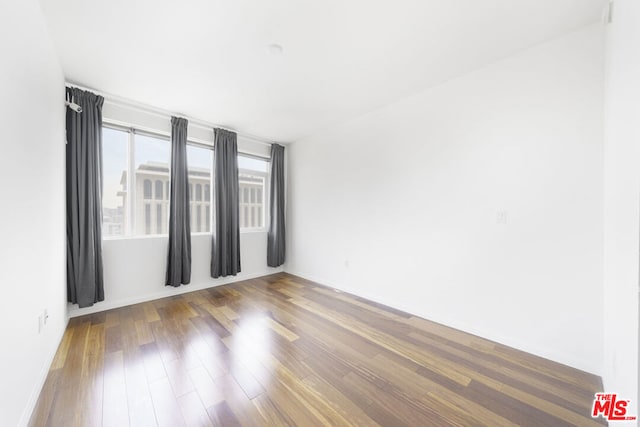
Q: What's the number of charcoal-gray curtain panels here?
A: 4